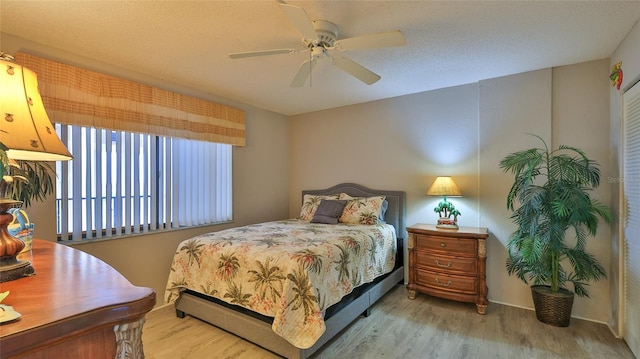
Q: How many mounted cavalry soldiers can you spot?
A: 0